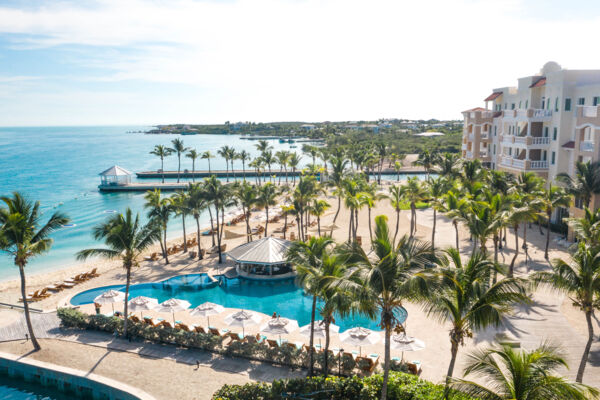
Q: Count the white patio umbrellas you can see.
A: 9